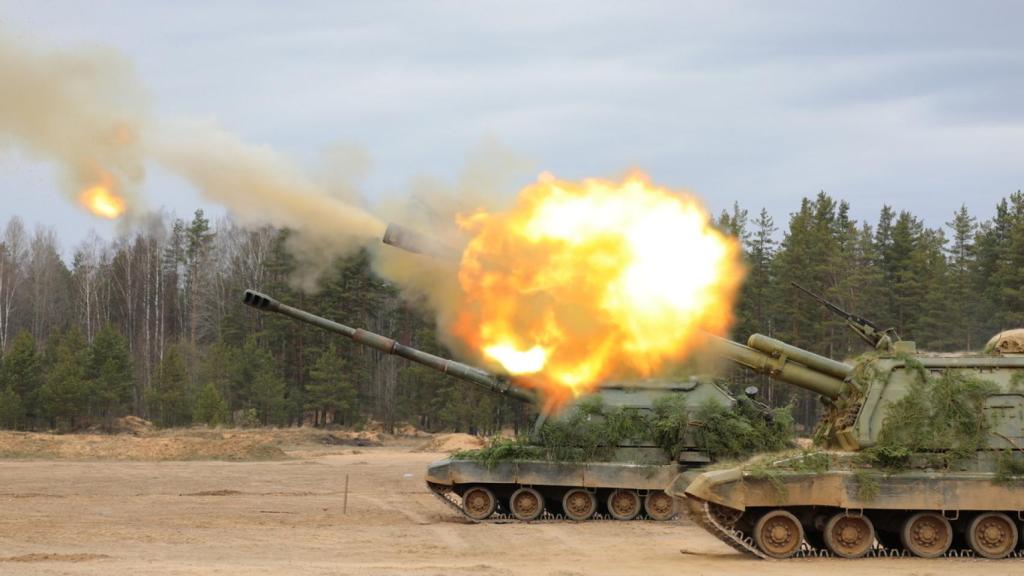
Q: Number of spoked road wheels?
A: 9